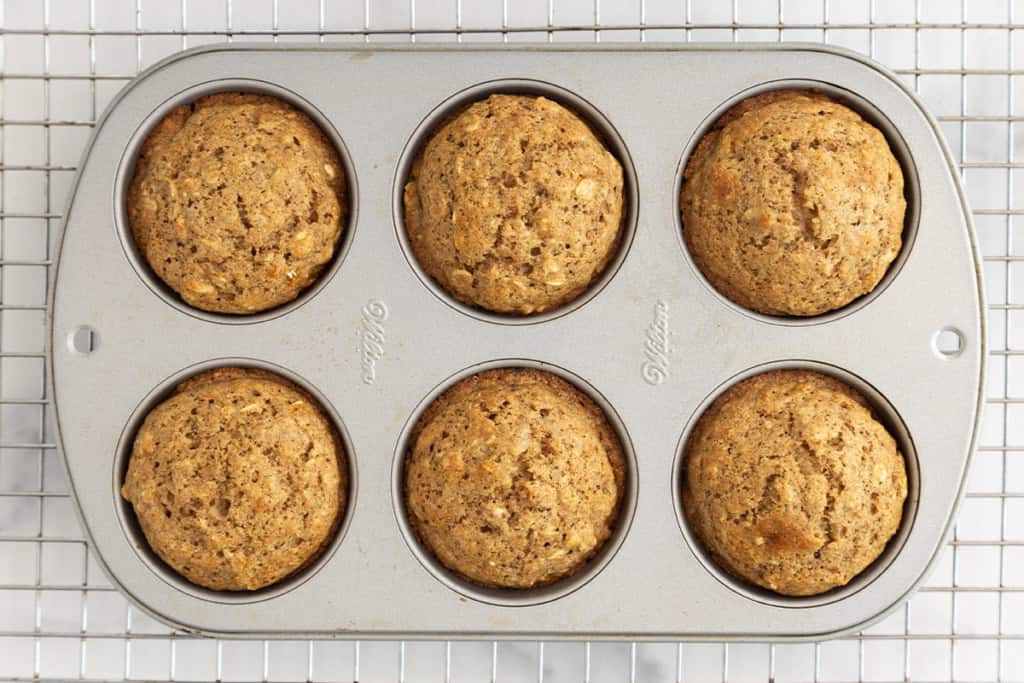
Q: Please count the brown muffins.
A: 6